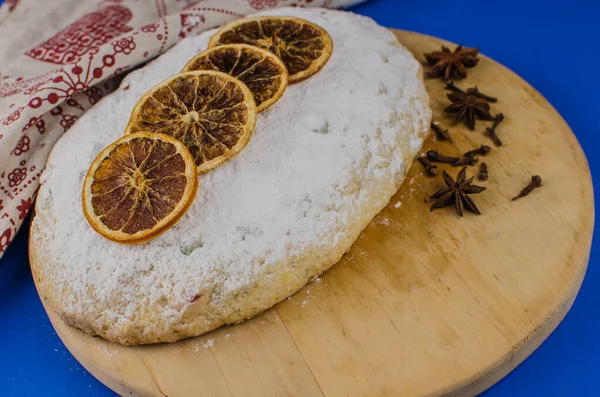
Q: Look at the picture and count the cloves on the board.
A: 11